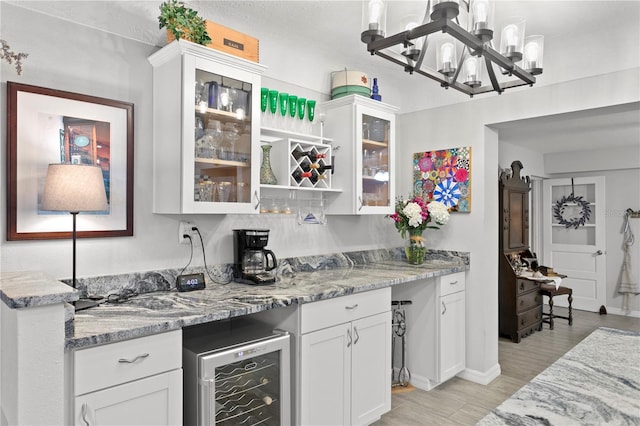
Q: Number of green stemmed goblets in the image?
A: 6